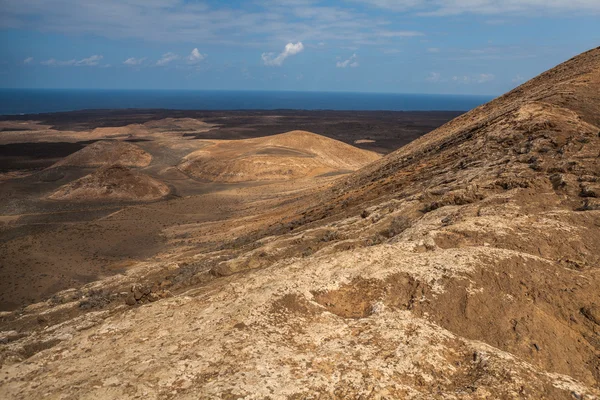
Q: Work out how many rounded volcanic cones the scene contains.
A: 3